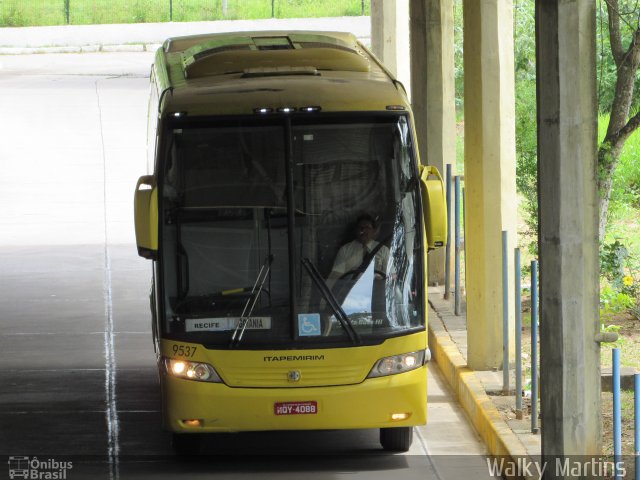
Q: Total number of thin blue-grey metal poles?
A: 7